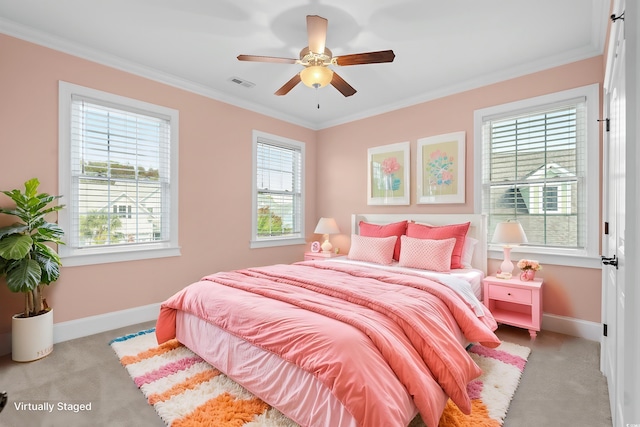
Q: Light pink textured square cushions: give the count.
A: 2